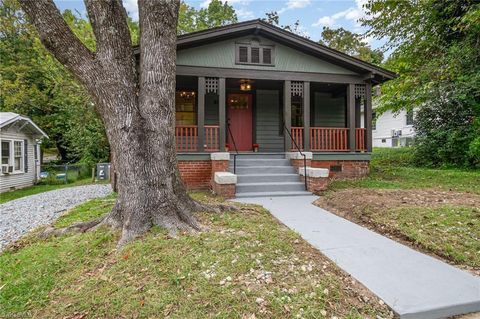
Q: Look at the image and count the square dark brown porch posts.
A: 6